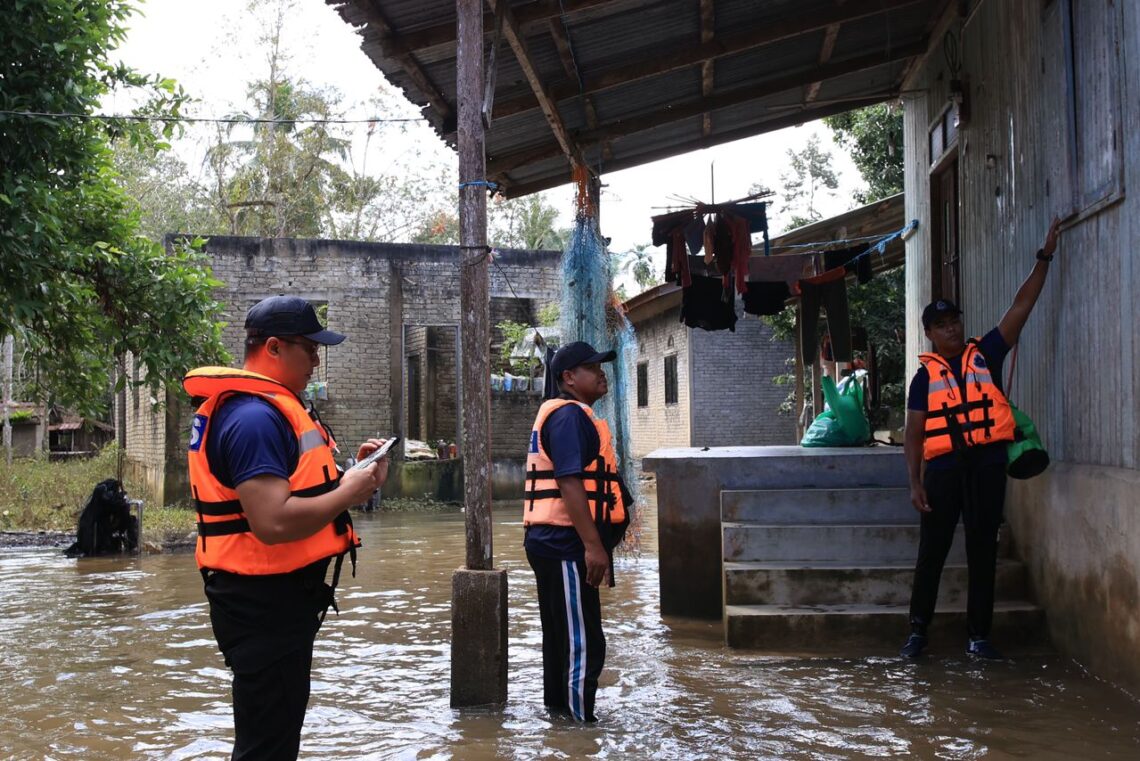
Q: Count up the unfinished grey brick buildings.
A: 1